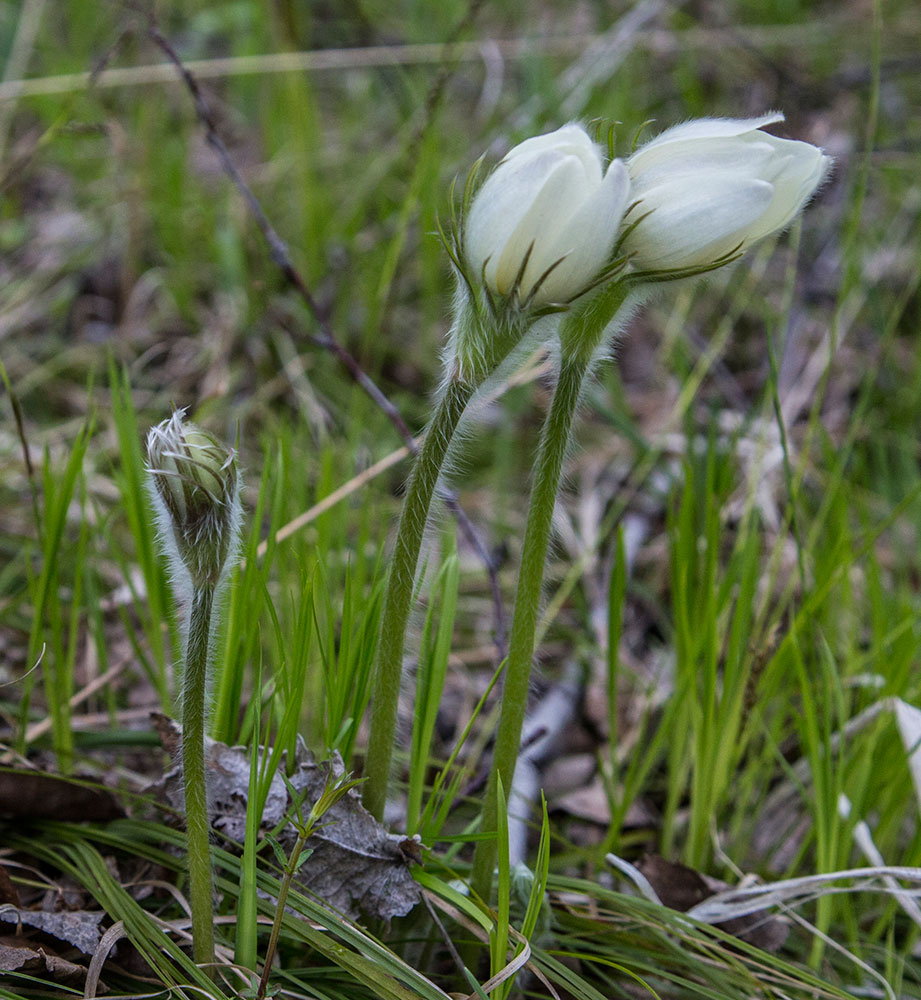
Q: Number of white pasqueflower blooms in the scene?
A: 2